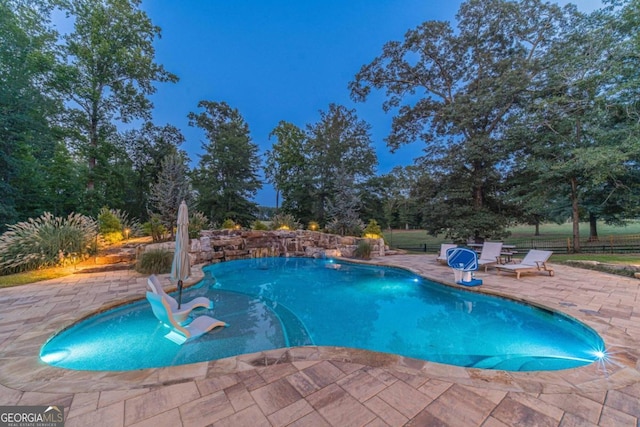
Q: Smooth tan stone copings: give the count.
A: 1